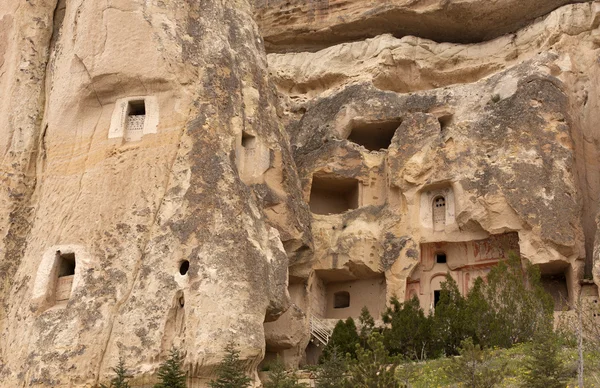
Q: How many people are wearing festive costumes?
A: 0